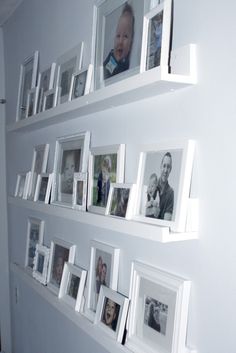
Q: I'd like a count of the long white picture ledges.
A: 3